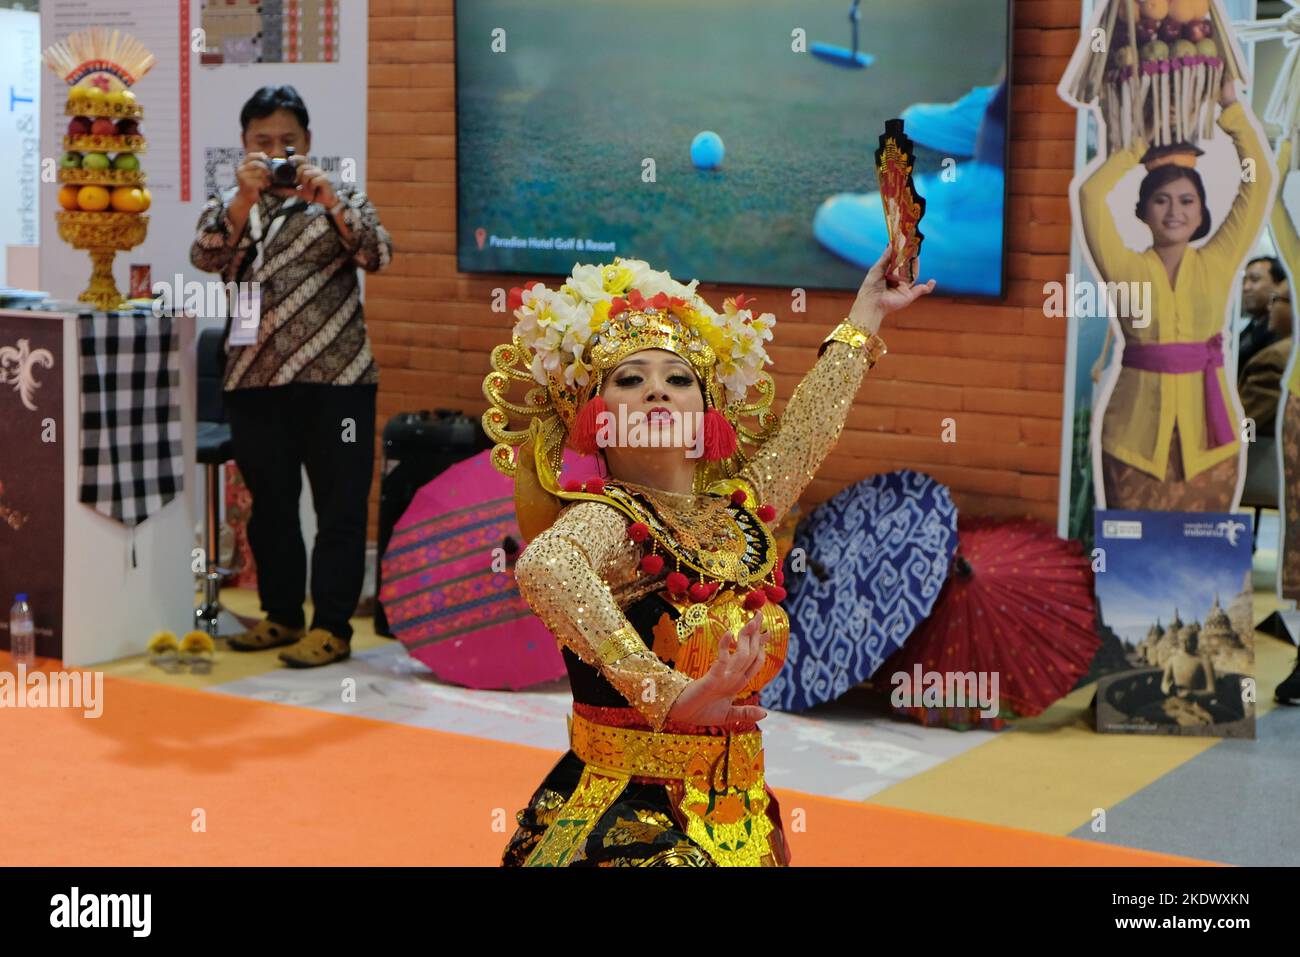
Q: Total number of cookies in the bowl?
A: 0